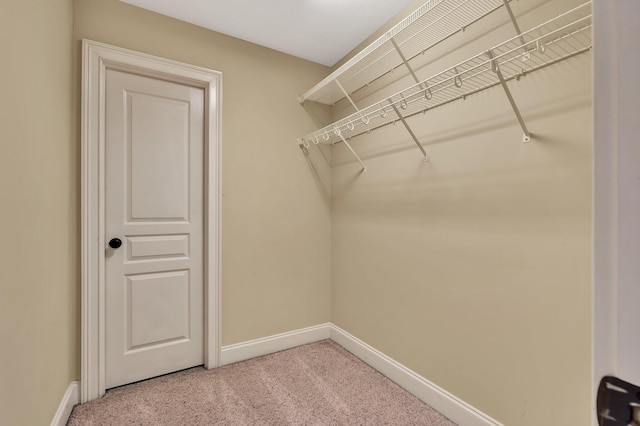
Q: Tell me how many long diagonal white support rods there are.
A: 6